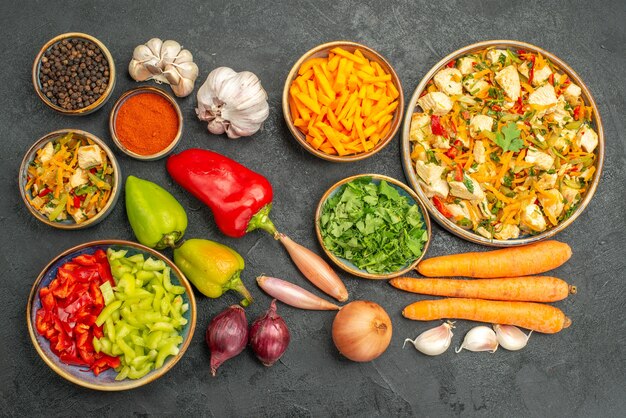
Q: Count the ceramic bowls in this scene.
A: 7